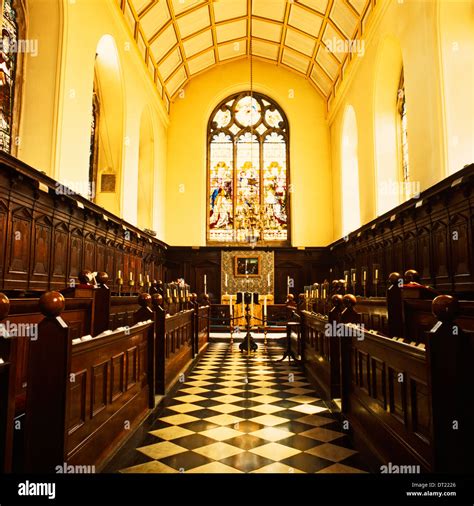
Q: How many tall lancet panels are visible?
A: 3